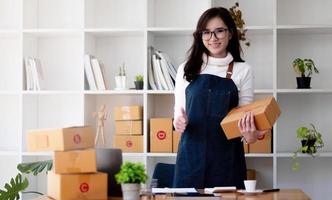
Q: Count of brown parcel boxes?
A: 11